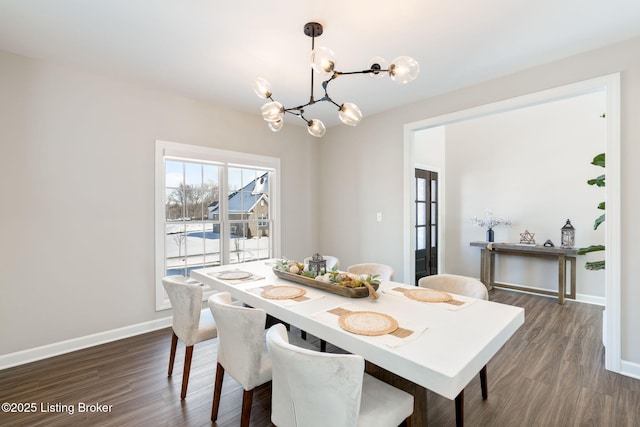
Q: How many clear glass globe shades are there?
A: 8